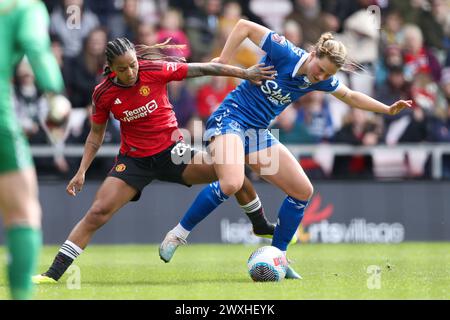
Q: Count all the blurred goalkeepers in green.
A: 1